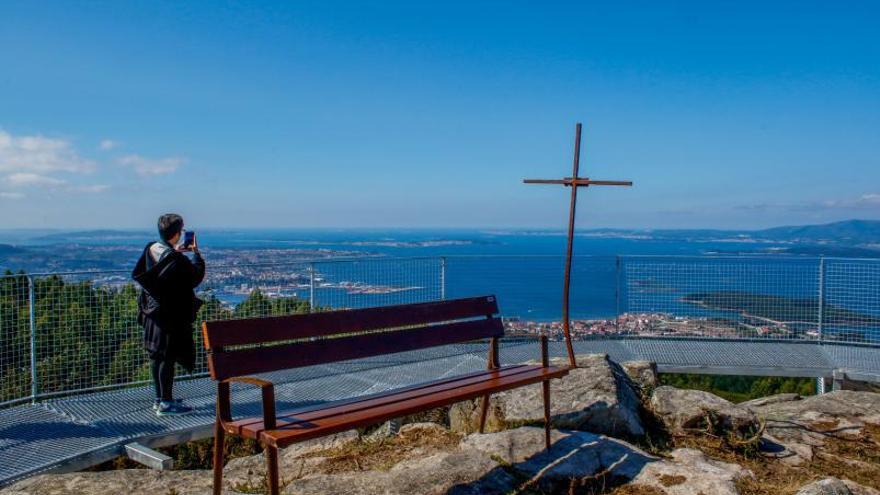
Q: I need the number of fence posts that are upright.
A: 5